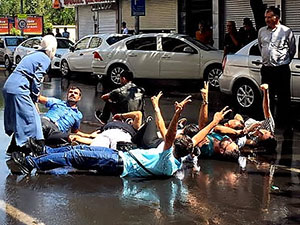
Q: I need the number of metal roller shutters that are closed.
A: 5